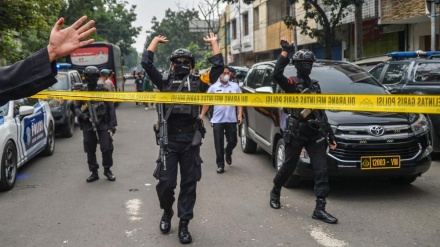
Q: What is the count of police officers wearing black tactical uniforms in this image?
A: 3